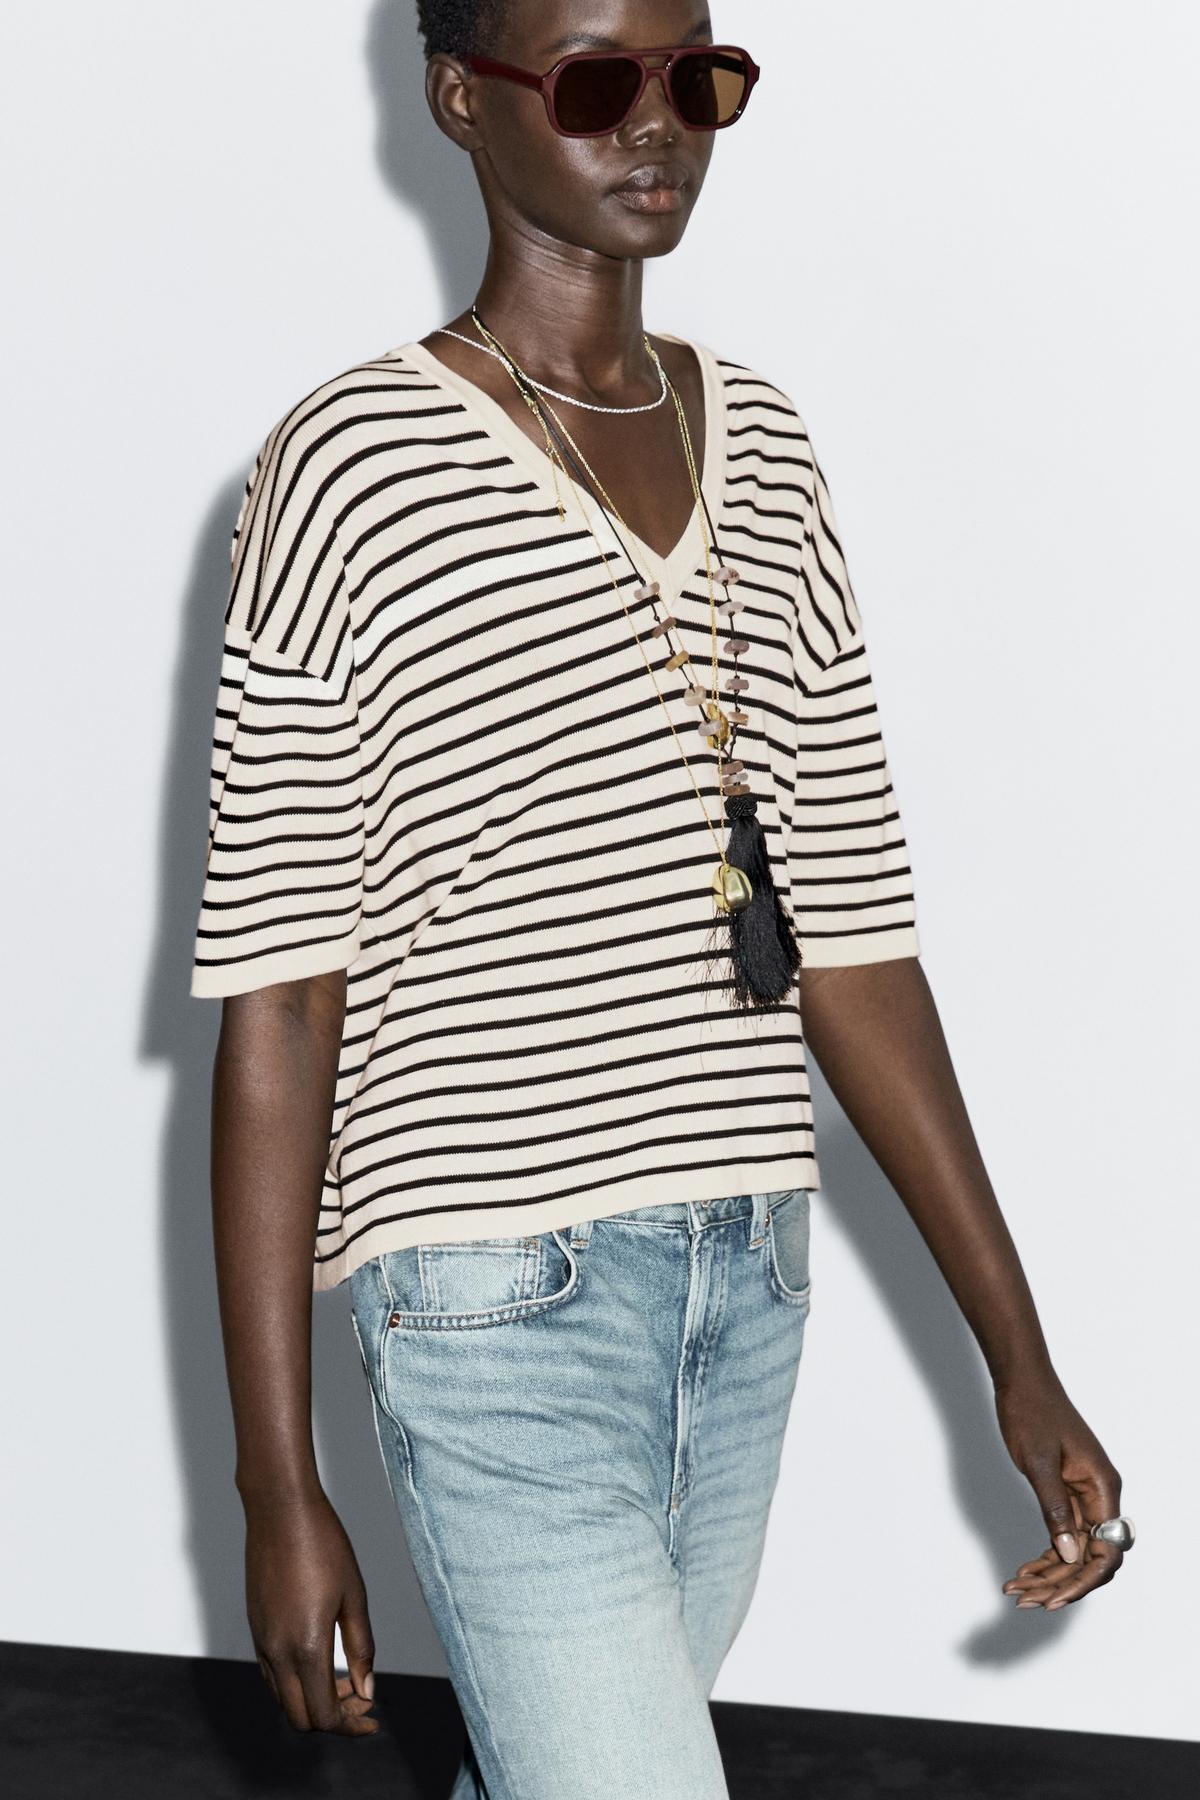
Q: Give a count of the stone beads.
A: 13